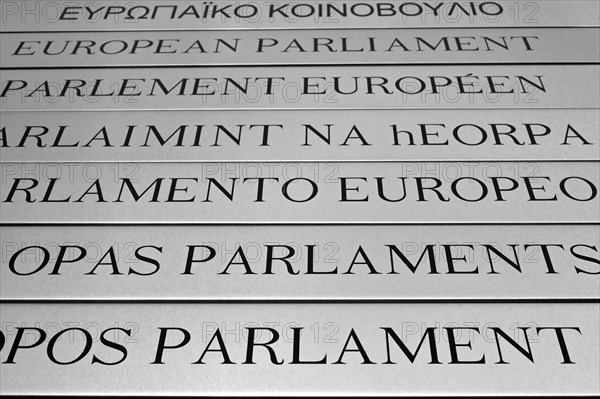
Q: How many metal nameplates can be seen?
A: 7